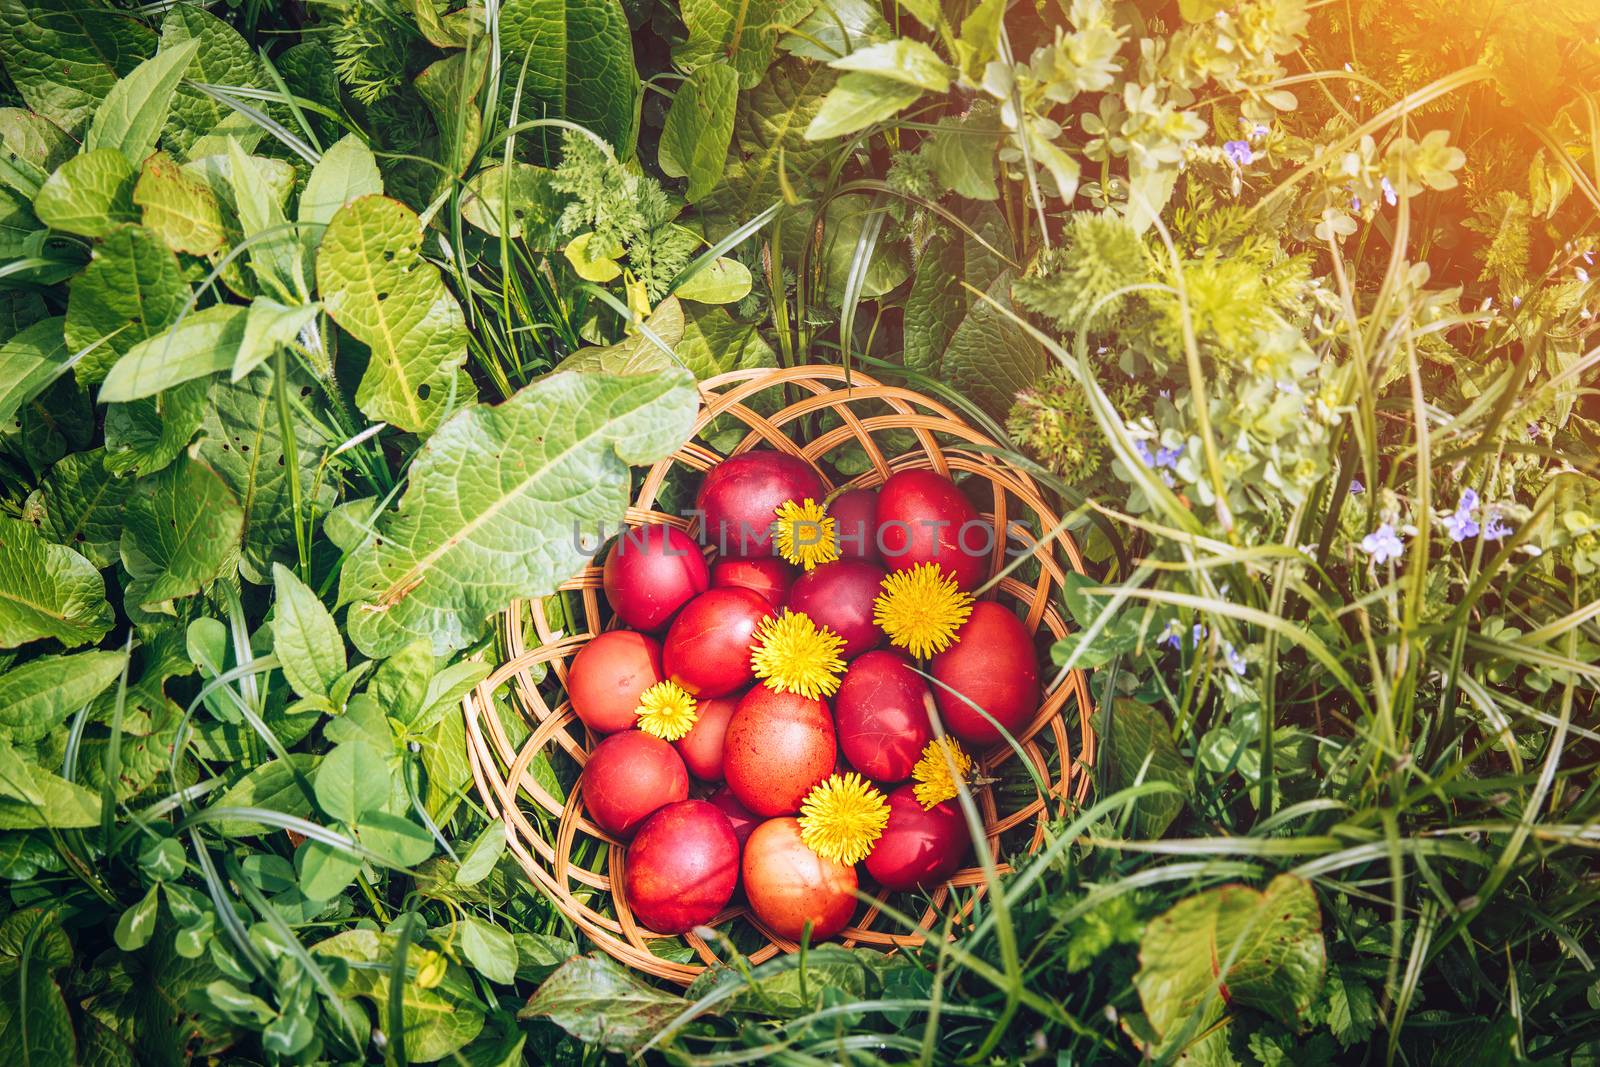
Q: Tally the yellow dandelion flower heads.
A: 6